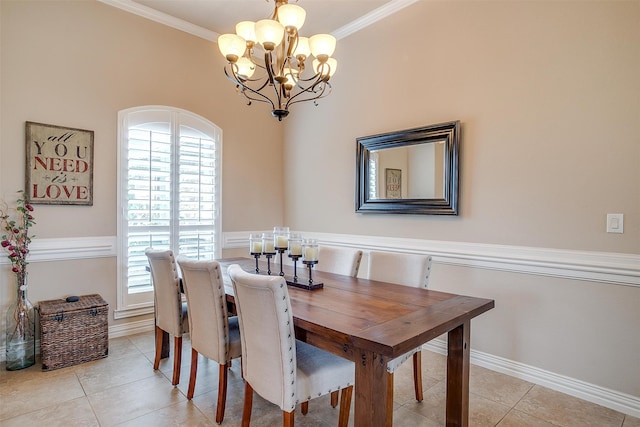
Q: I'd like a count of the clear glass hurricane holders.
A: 5